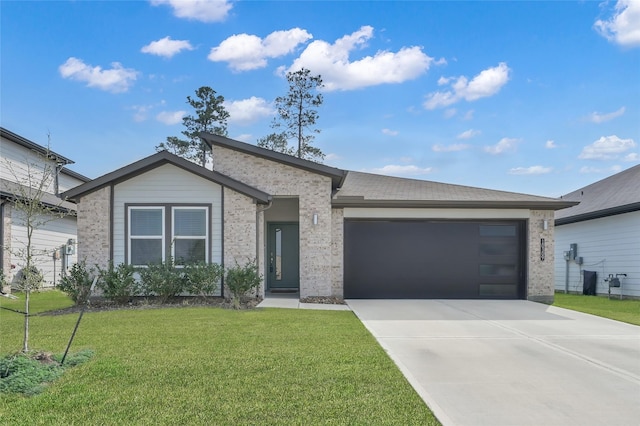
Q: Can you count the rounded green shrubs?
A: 5